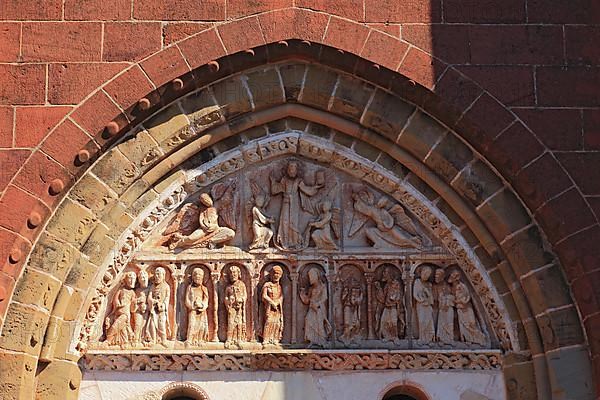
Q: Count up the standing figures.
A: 13